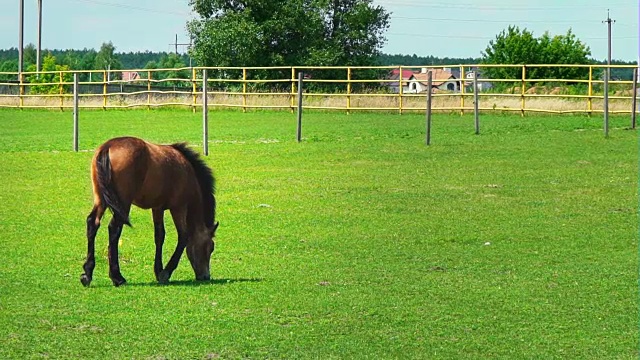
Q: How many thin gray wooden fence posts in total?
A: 7